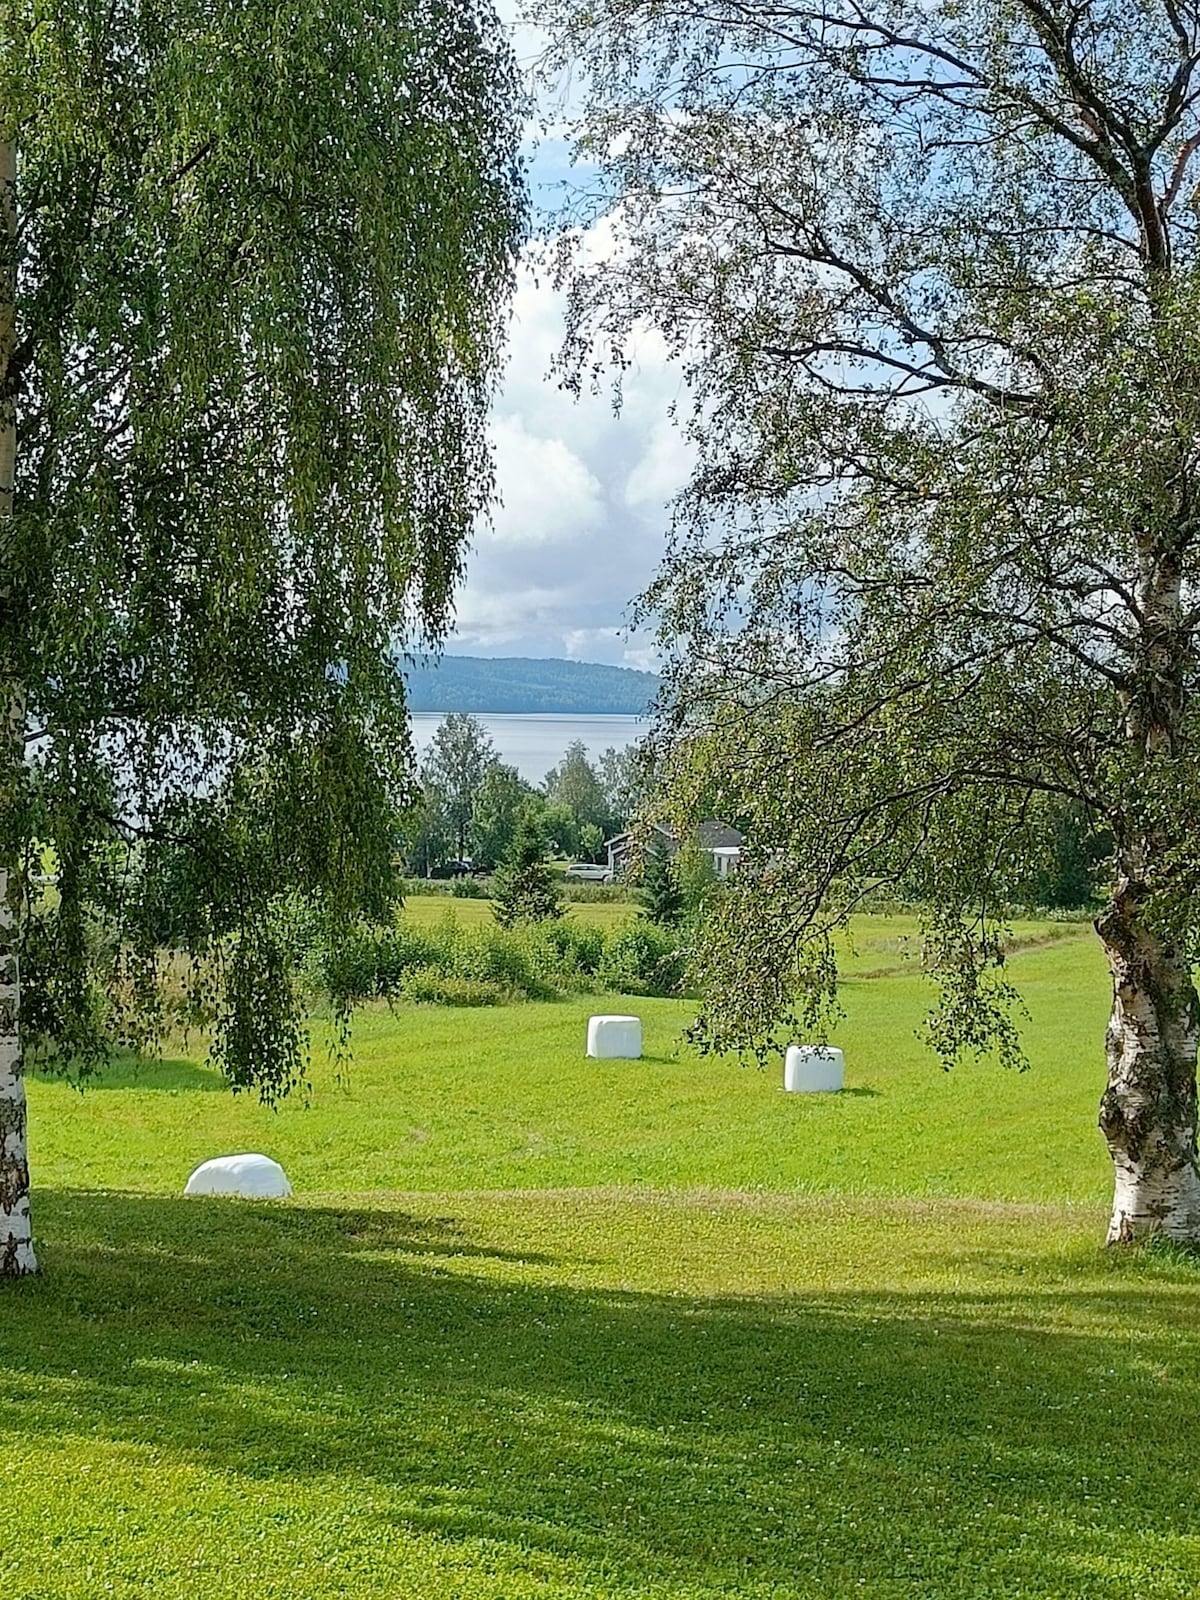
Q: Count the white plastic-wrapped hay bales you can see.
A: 3